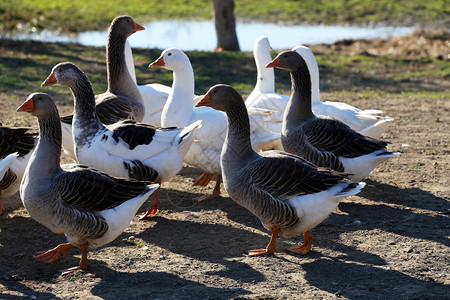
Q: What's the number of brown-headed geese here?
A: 5